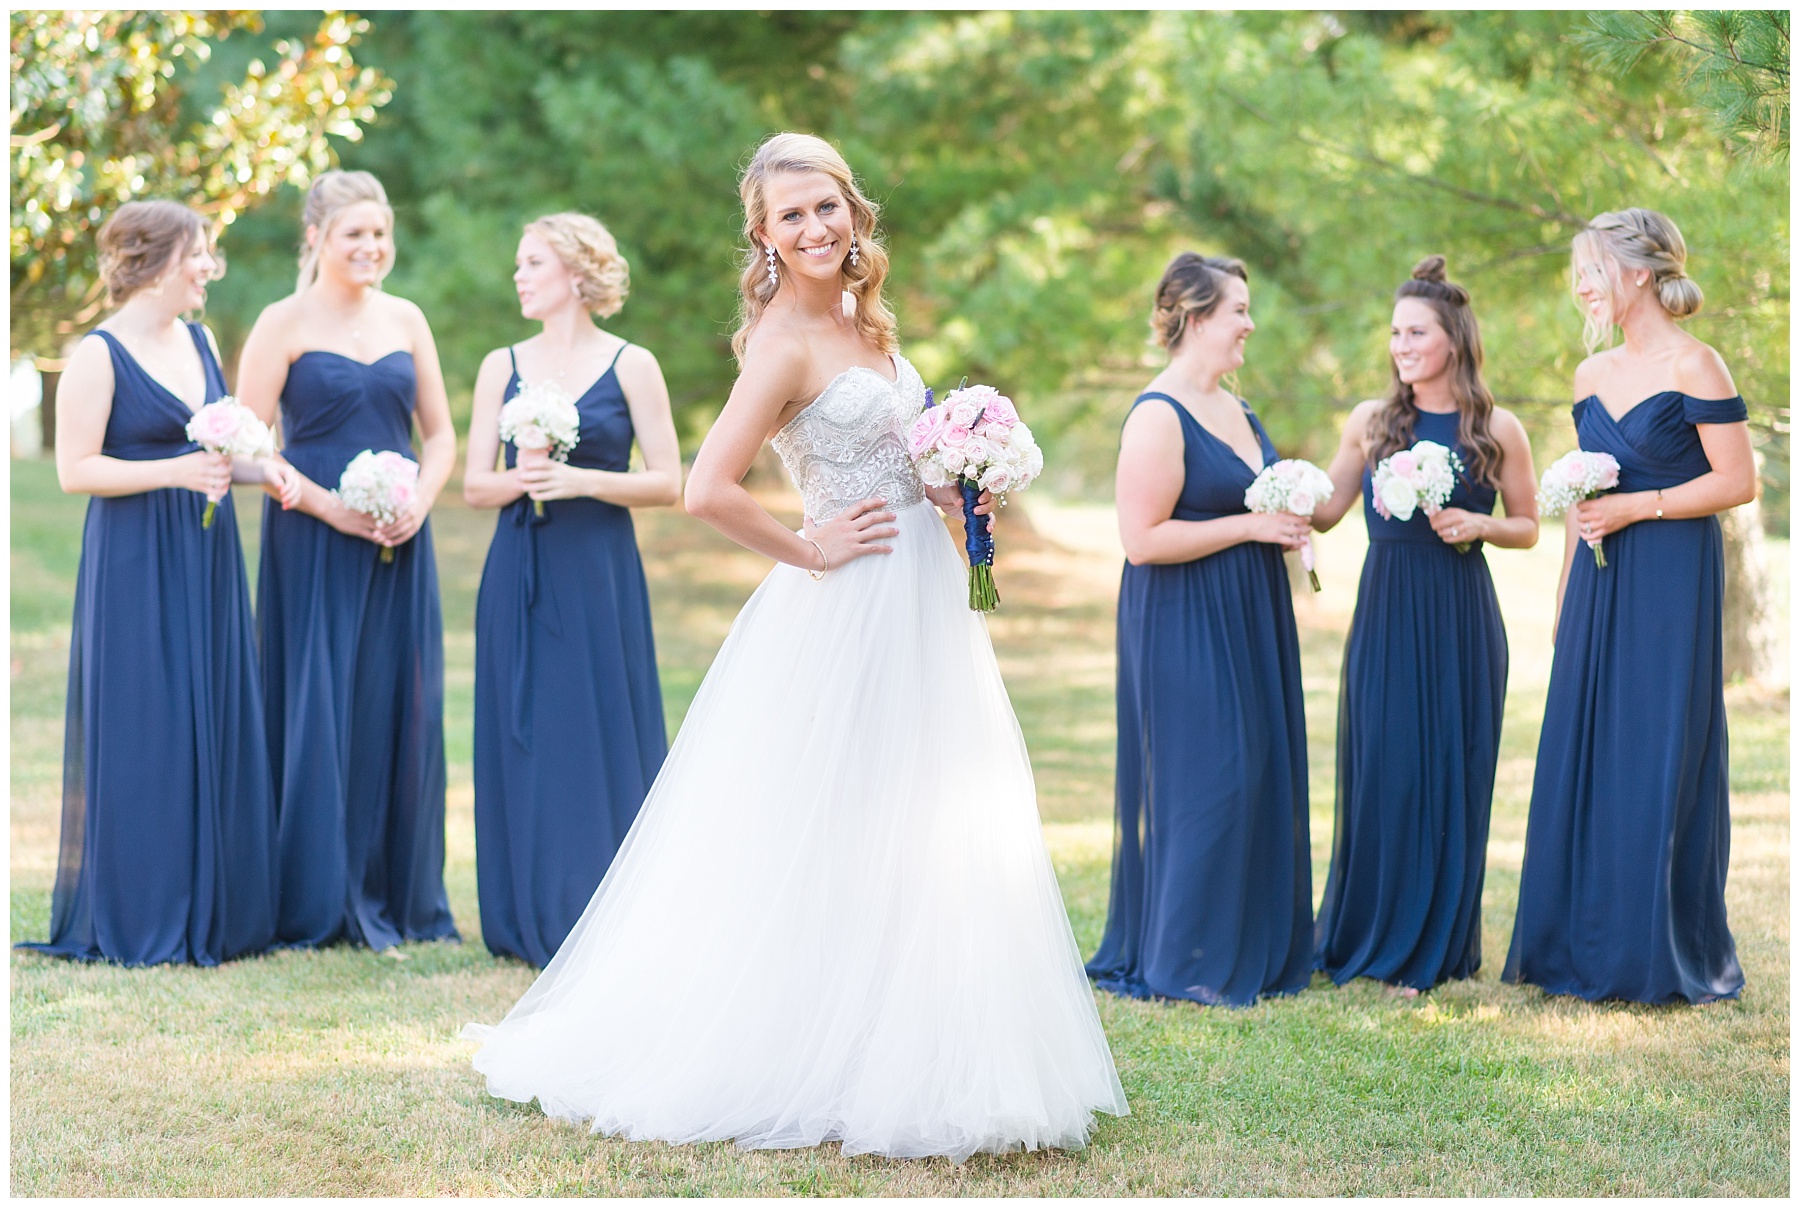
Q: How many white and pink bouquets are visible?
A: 7